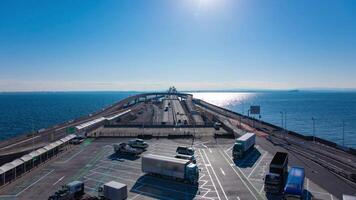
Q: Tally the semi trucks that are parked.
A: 4